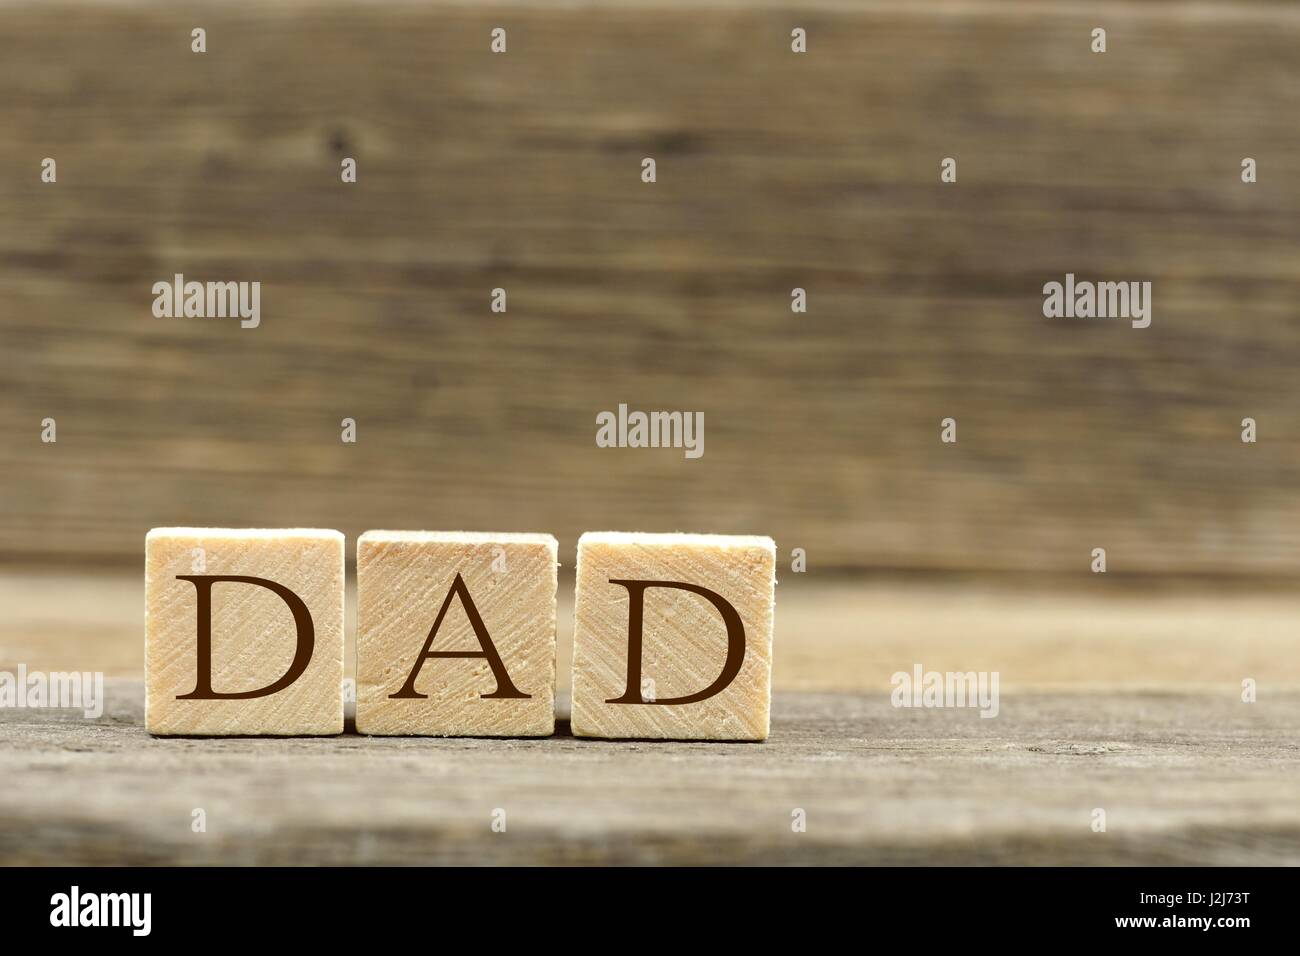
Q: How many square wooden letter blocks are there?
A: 3